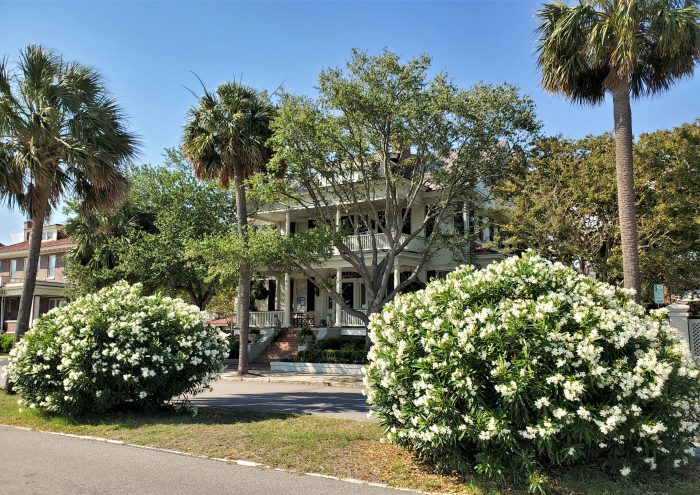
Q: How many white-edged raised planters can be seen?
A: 1